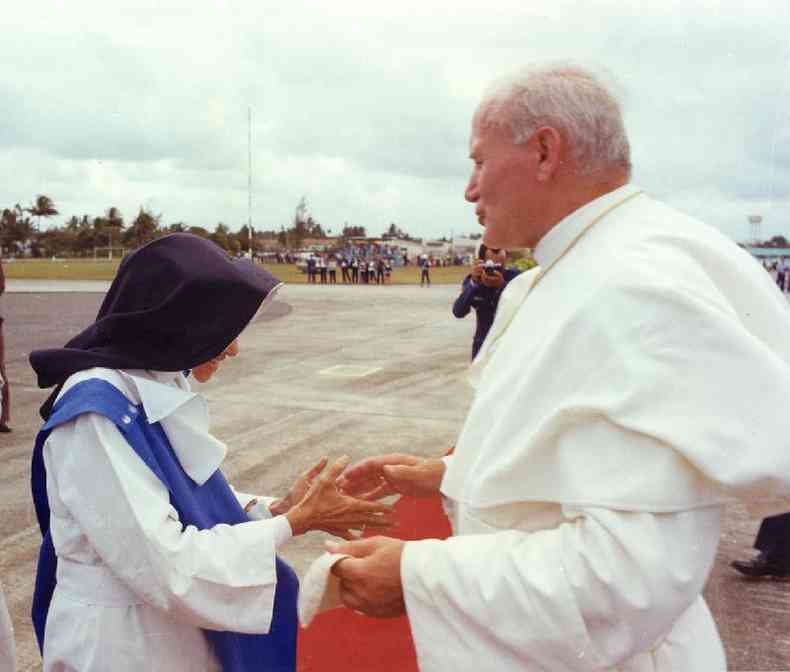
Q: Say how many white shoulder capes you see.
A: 1